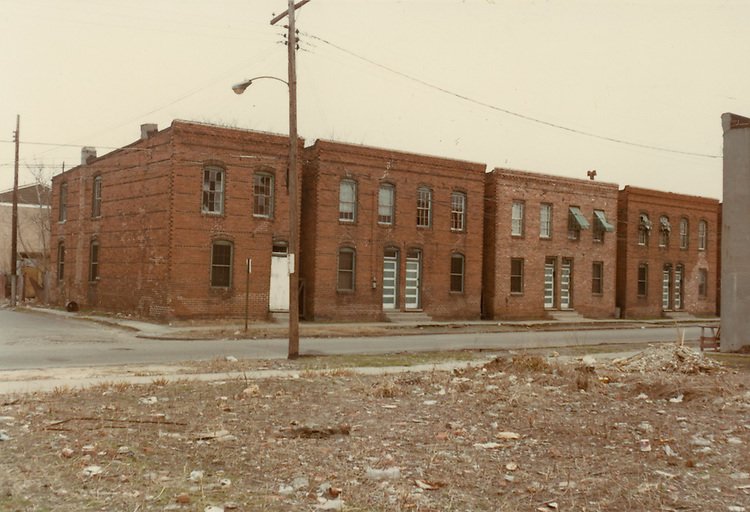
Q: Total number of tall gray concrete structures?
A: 1